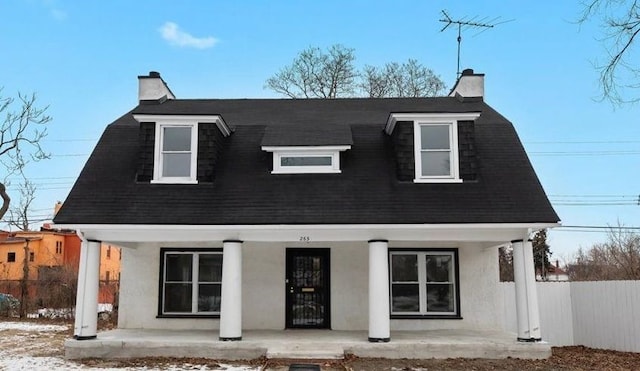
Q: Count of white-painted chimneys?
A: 2